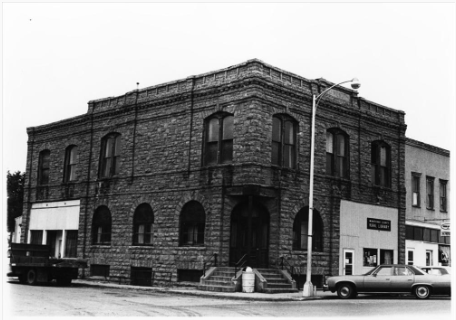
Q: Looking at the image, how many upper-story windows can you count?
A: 10